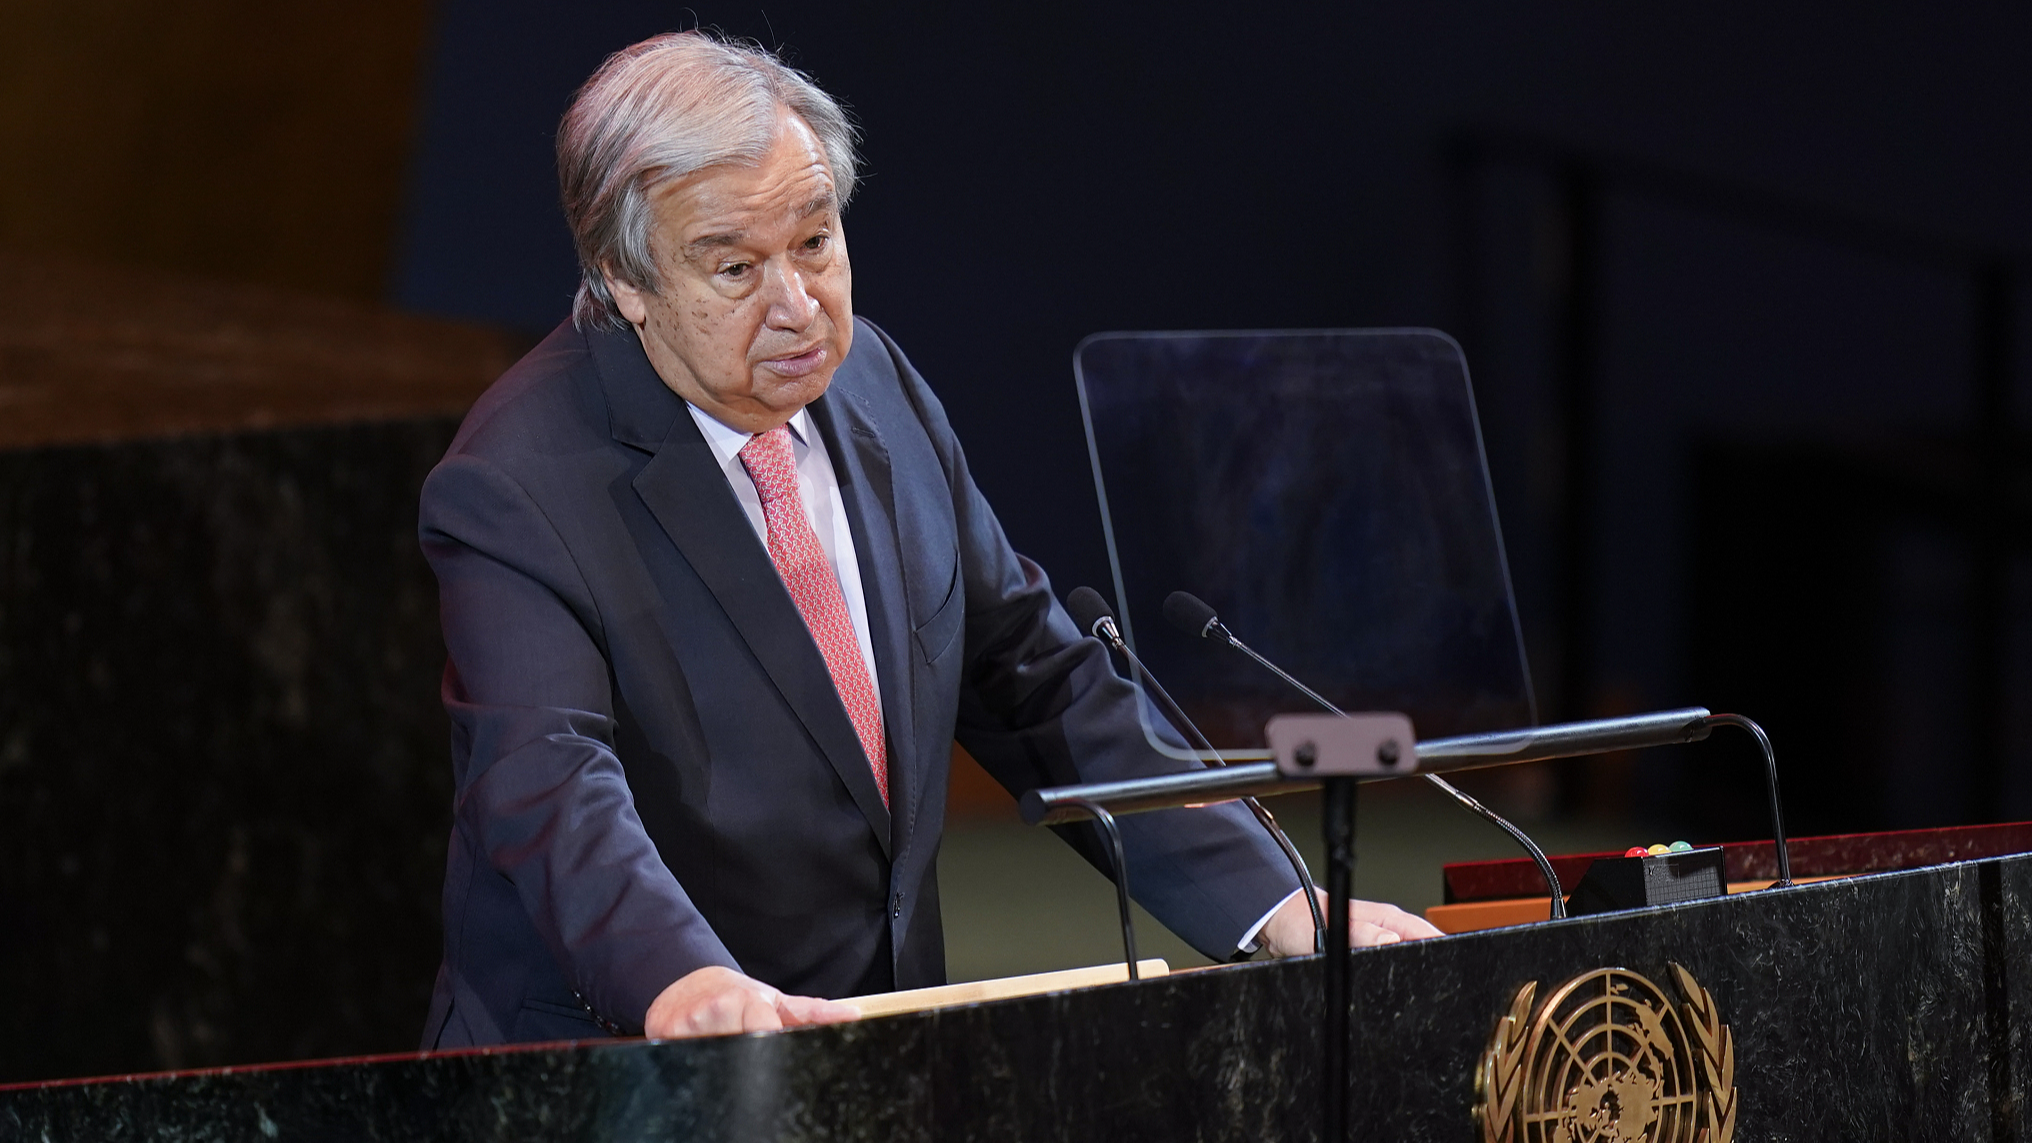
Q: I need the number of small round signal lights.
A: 3